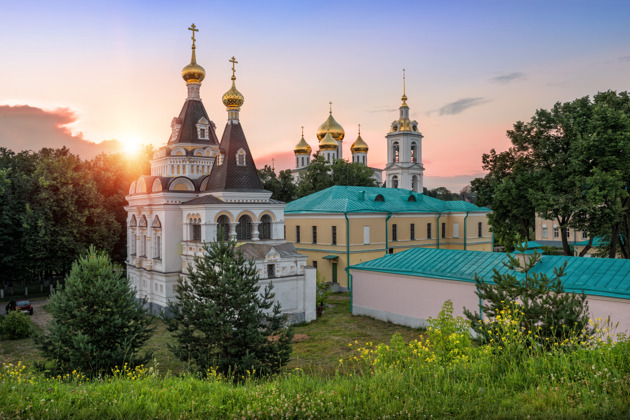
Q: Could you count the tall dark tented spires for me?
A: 2